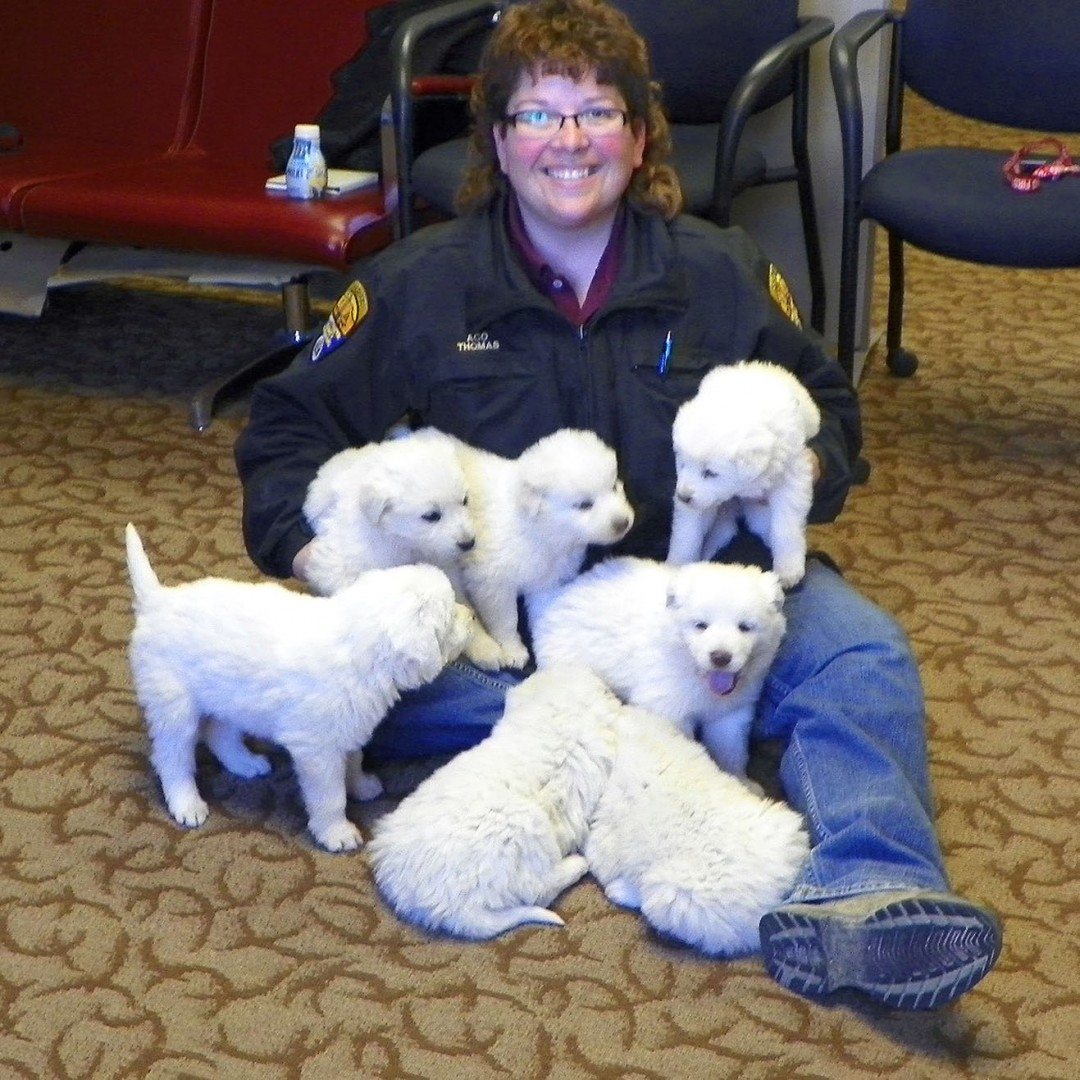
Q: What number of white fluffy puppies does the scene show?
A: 7